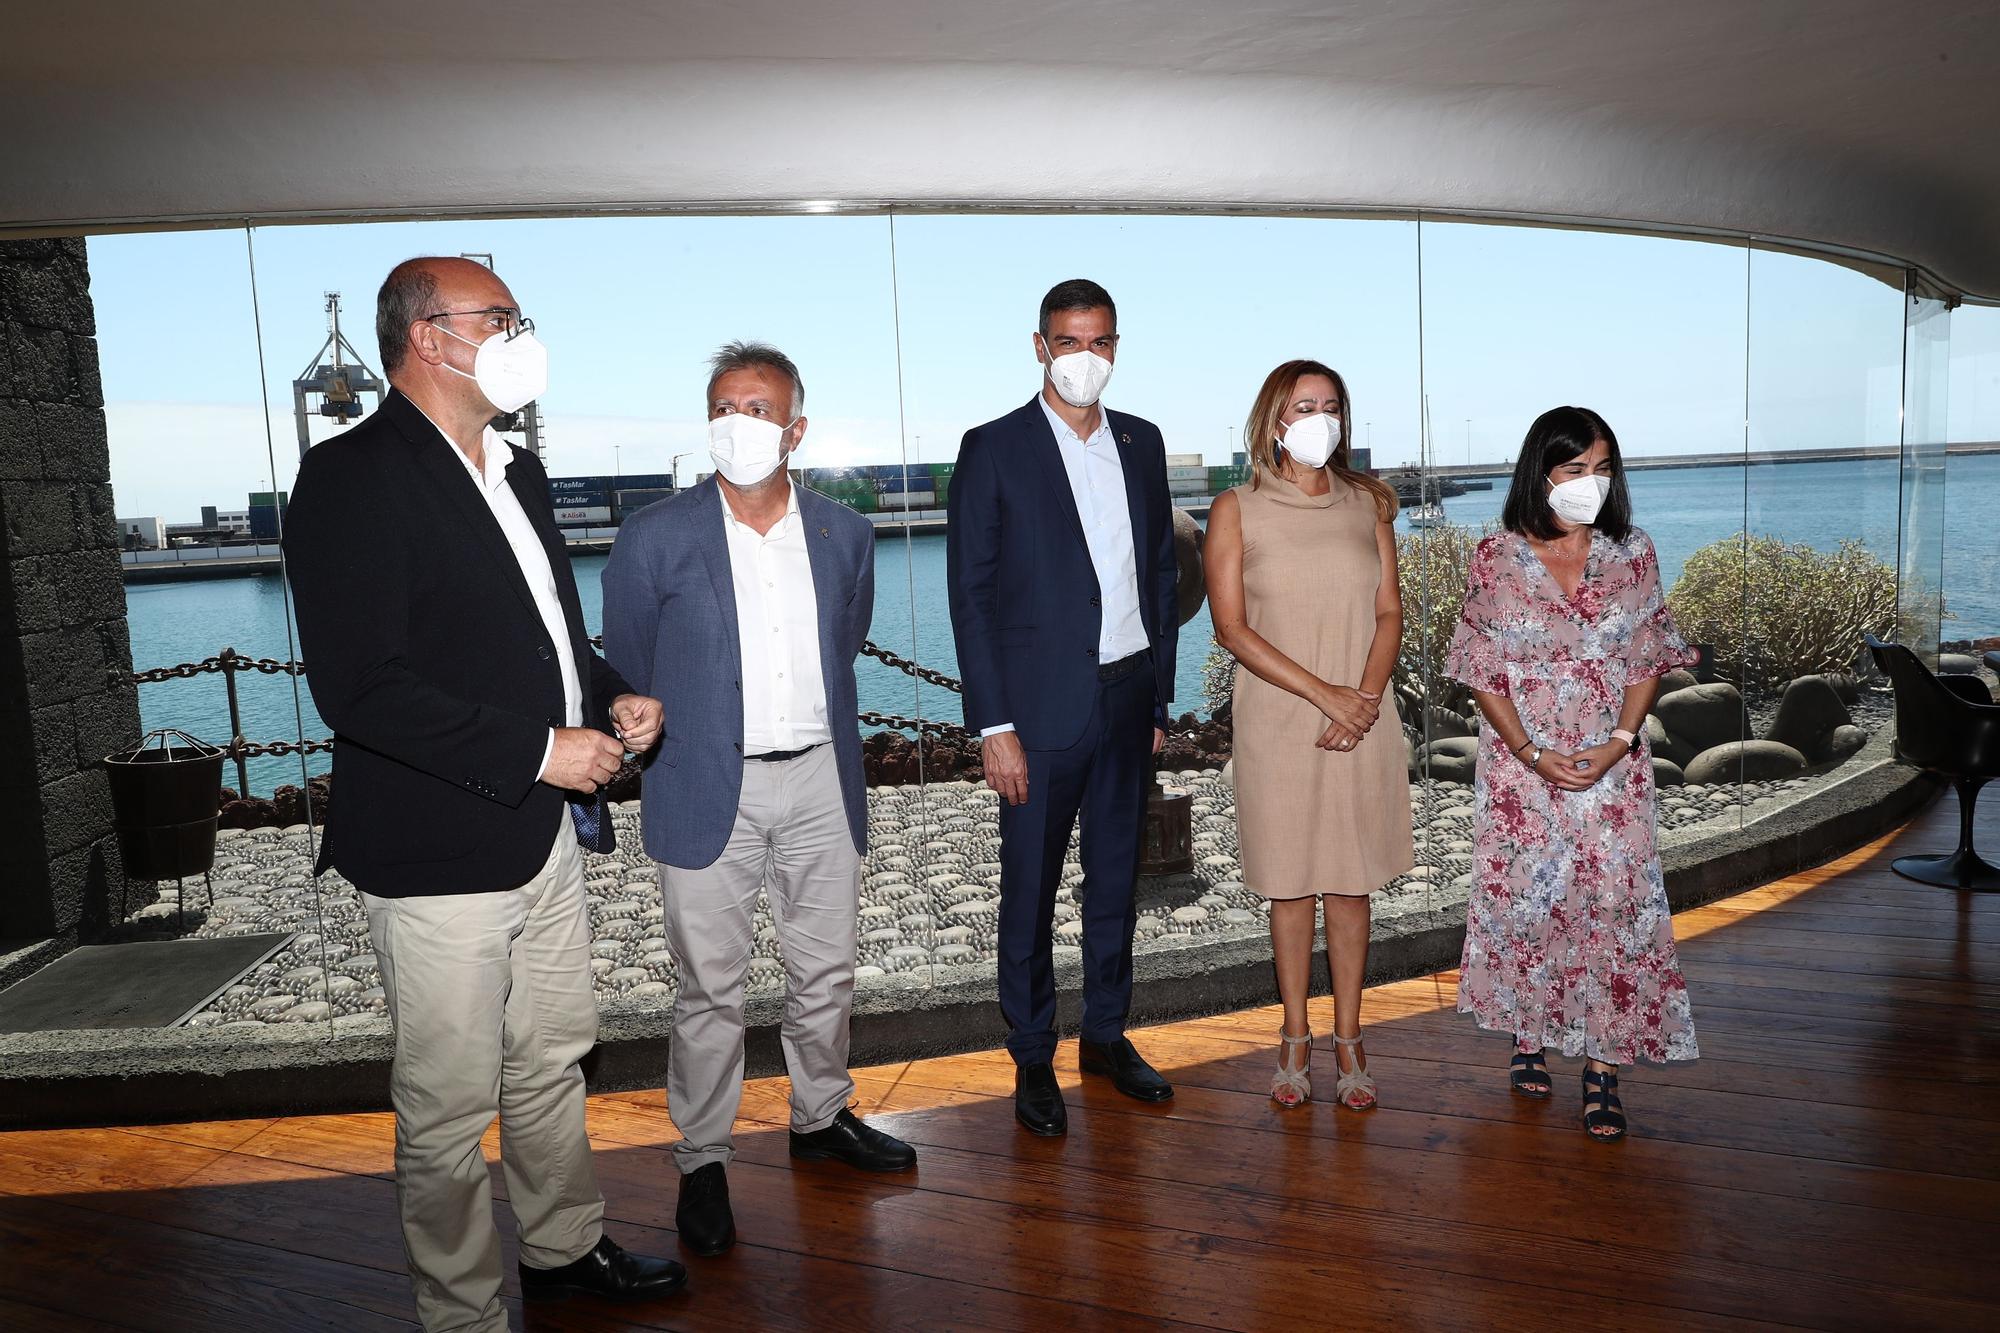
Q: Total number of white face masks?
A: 5